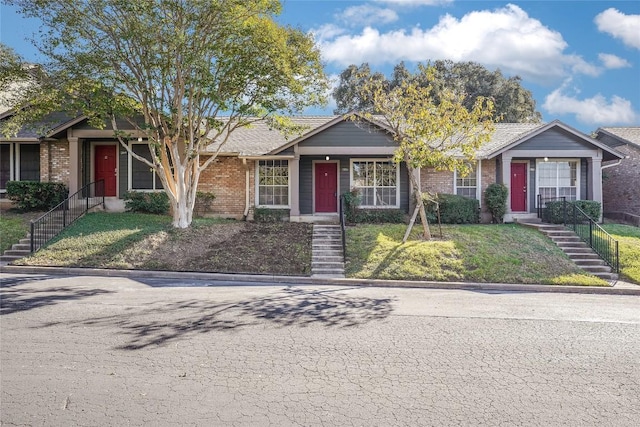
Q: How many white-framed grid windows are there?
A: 4